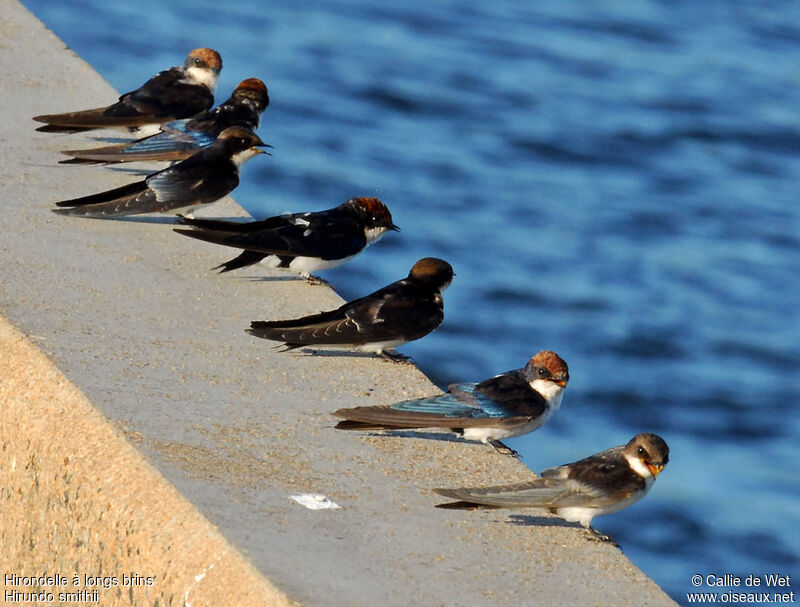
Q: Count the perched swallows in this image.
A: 7